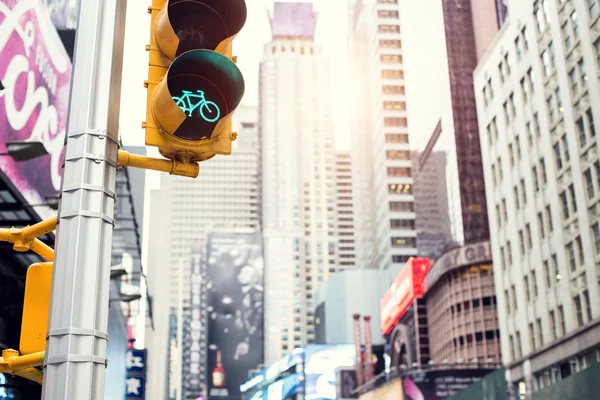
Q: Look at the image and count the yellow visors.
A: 2